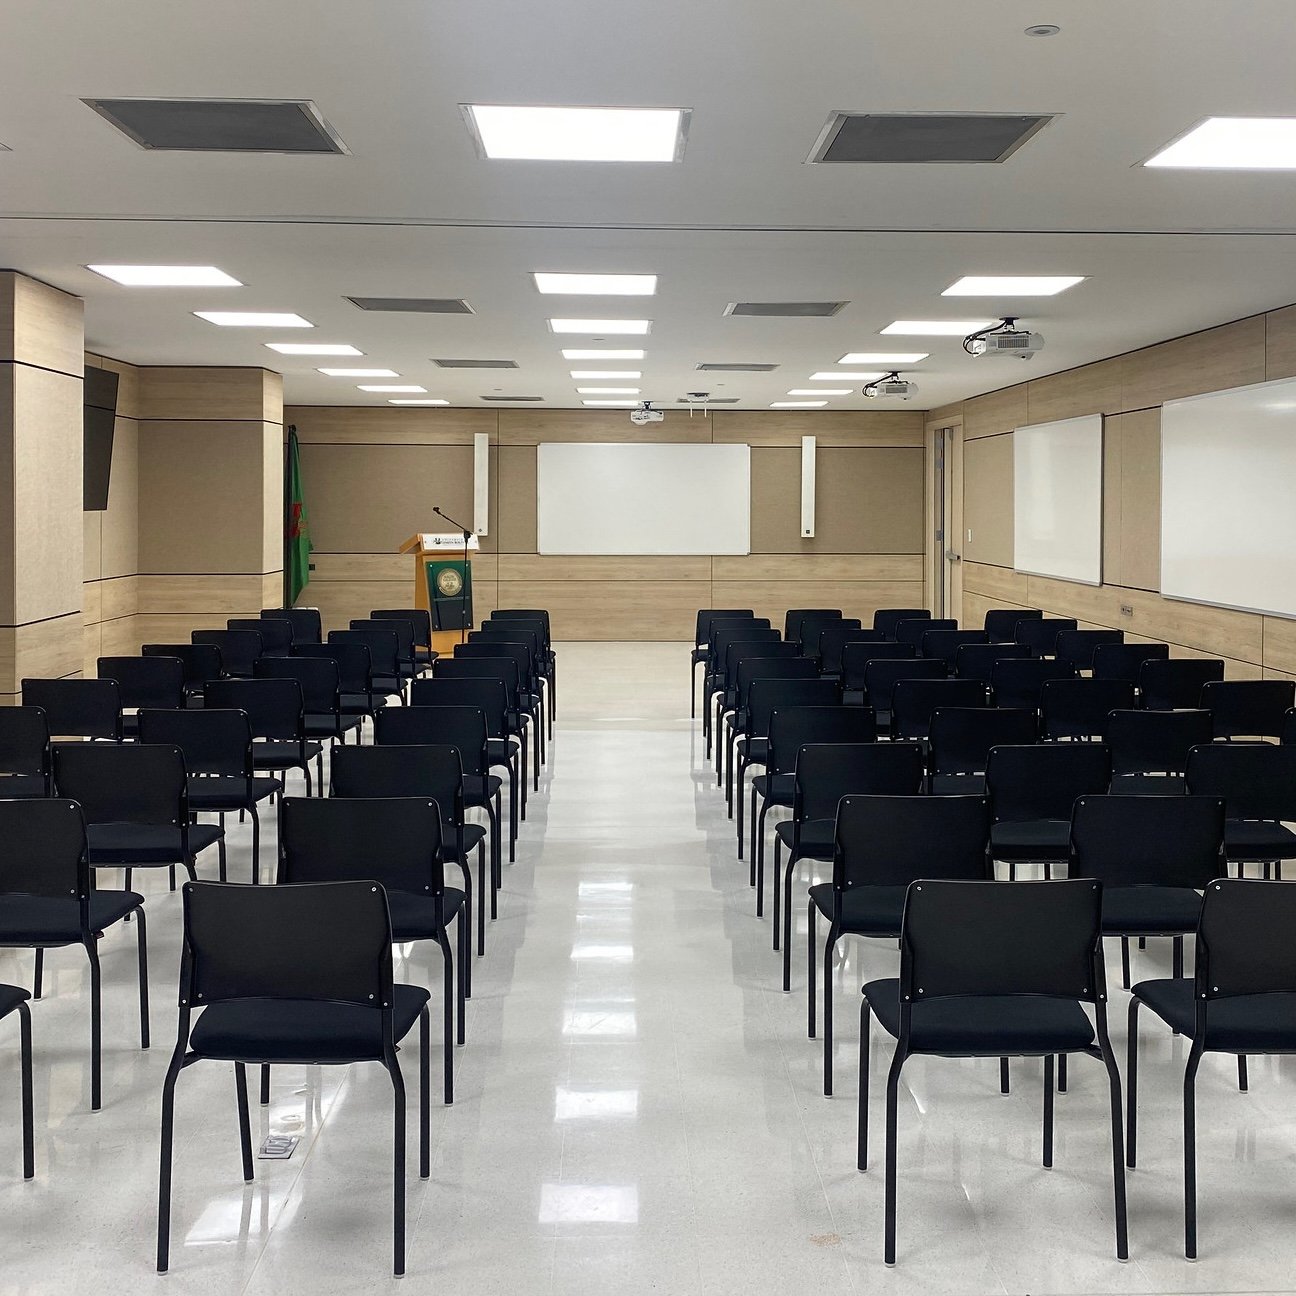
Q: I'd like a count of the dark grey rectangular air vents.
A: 8